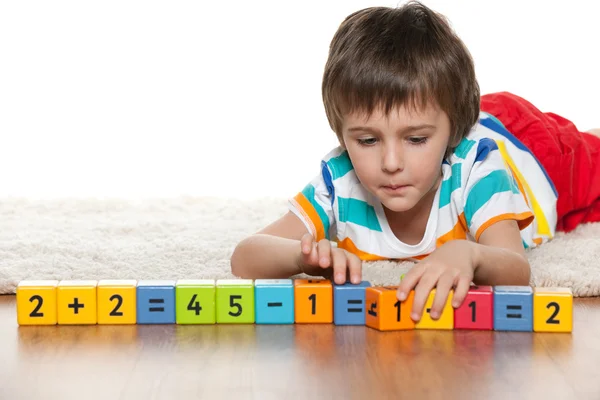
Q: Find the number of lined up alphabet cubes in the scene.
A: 14